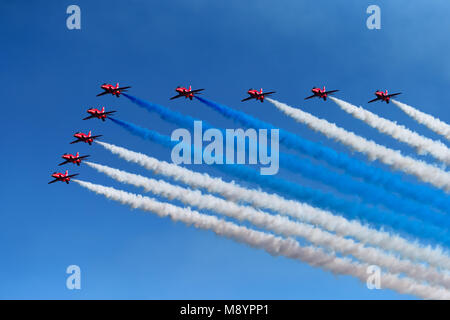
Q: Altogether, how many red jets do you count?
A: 9